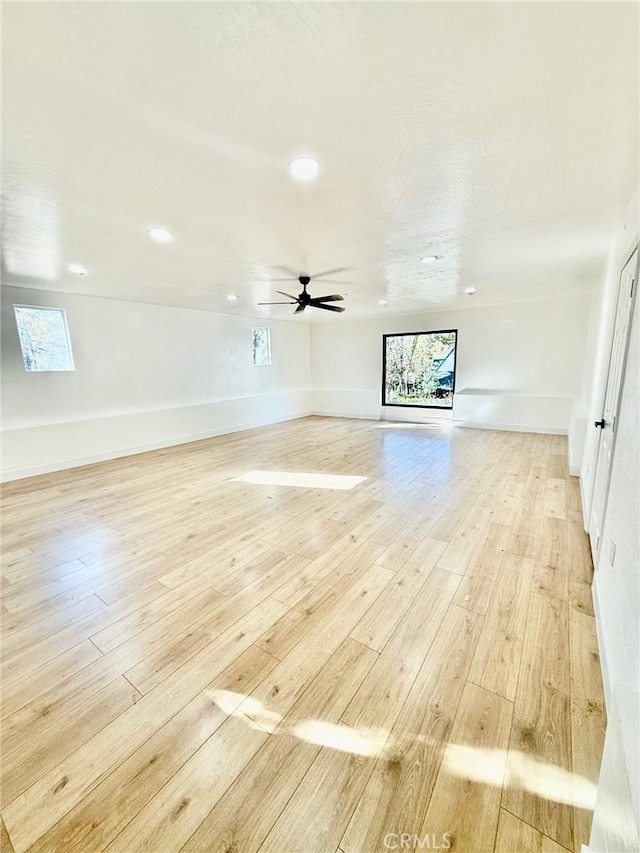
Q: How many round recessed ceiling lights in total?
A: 7